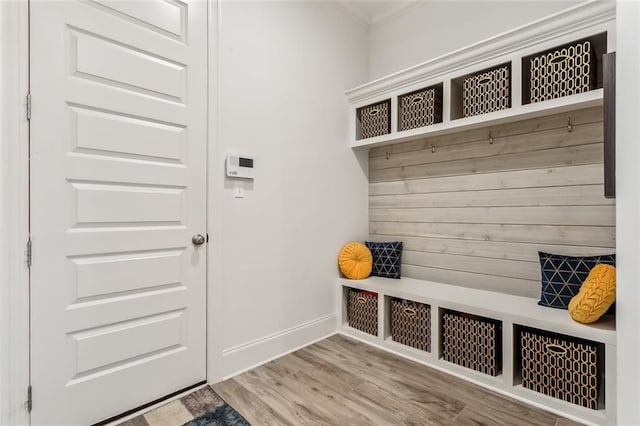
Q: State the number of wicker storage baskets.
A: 8